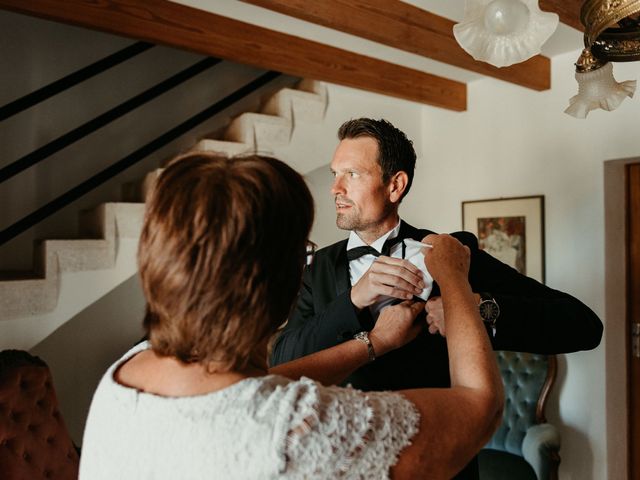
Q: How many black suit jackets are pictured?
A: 1